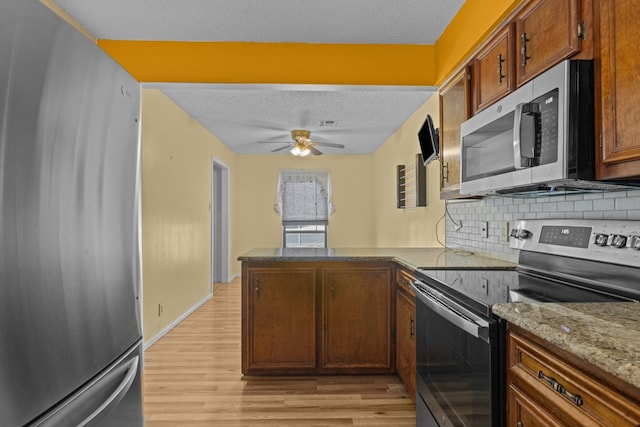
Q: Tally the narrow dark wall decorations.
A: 2